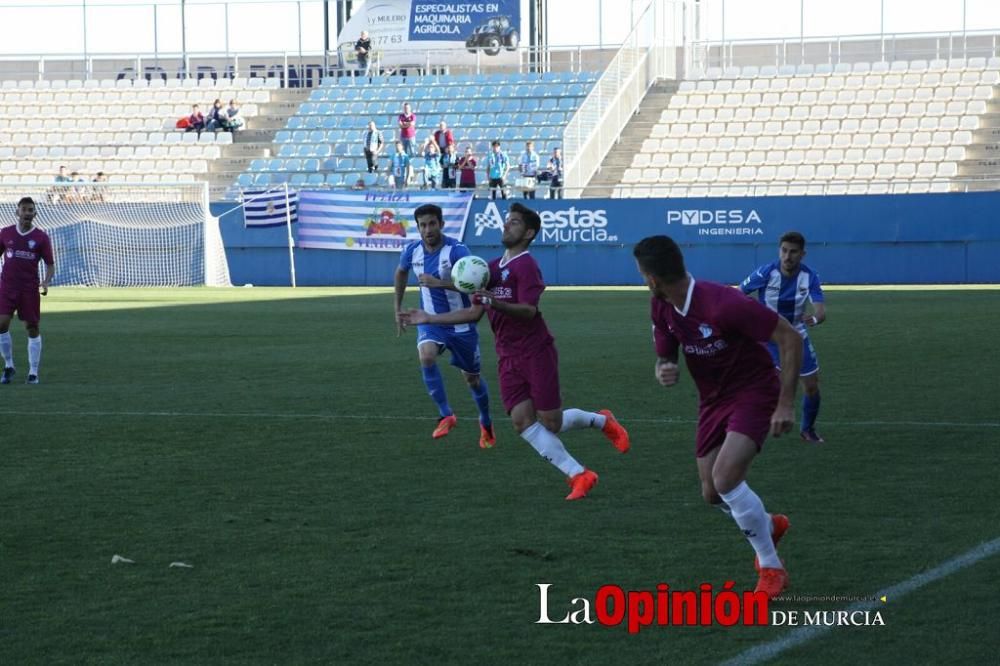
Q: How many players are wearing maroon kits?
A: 3